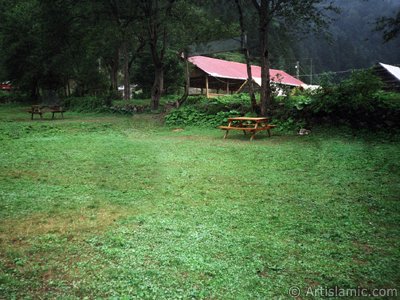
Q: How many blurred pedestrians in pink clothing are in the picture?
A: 0